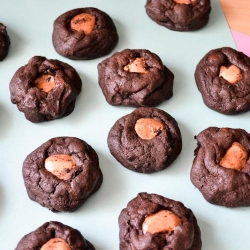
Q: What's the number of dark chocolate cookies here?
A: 11